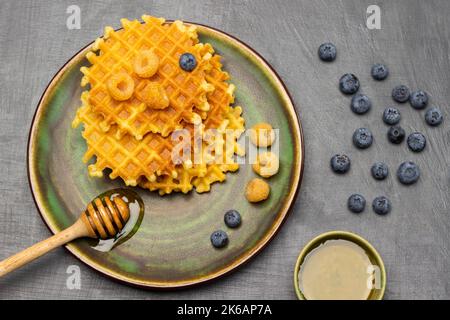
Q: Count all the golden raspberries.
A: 6